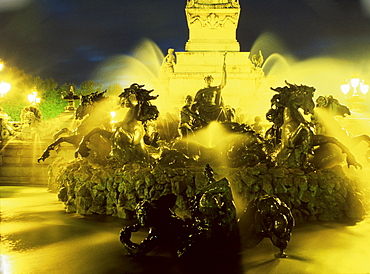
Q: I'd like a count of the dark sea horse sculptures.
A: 4